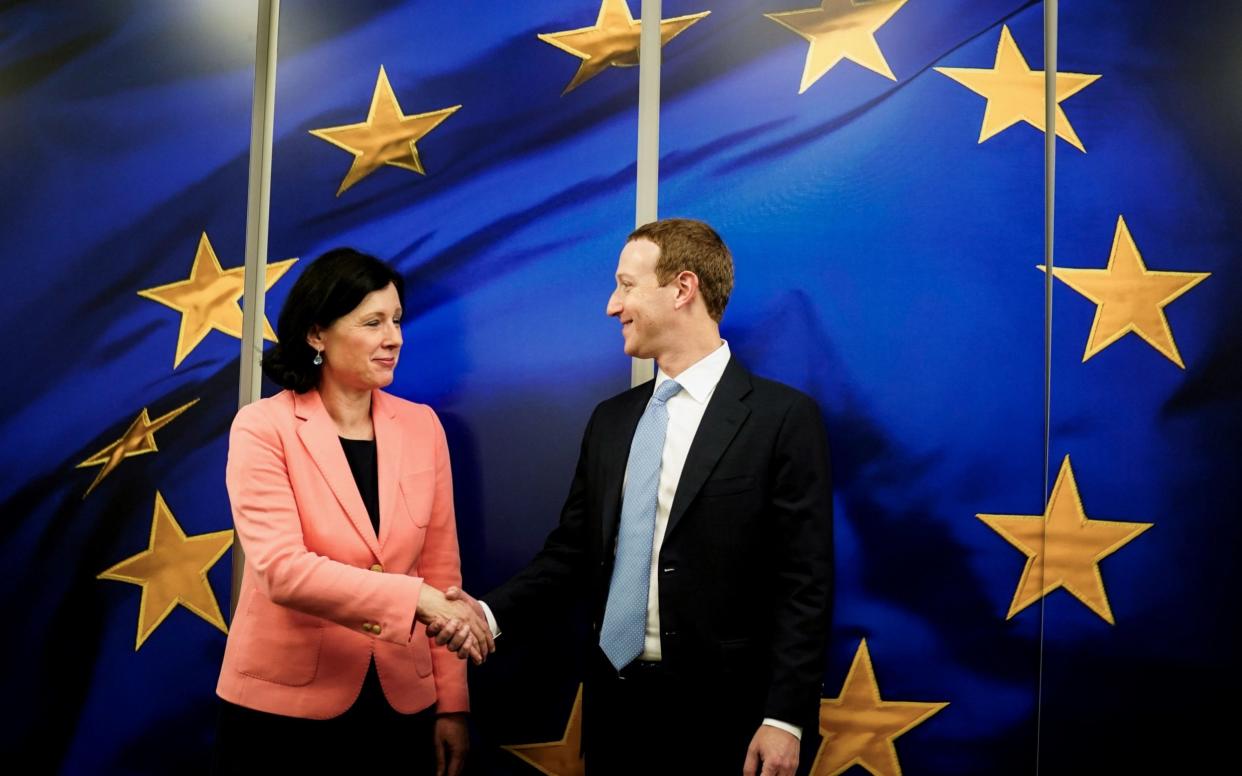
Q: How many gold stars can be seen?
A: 11